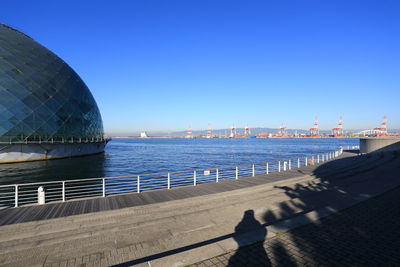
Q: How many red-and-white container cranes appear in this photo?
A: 8